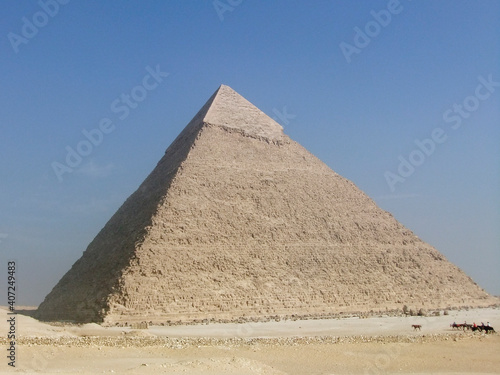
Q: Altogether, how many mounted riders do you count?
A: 5